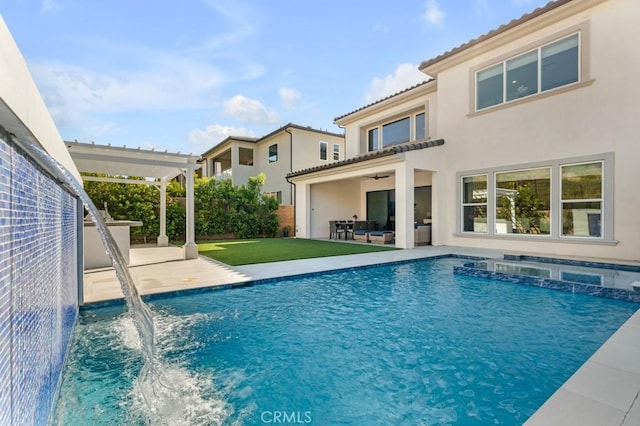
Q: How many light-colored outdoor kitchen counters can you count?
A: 1